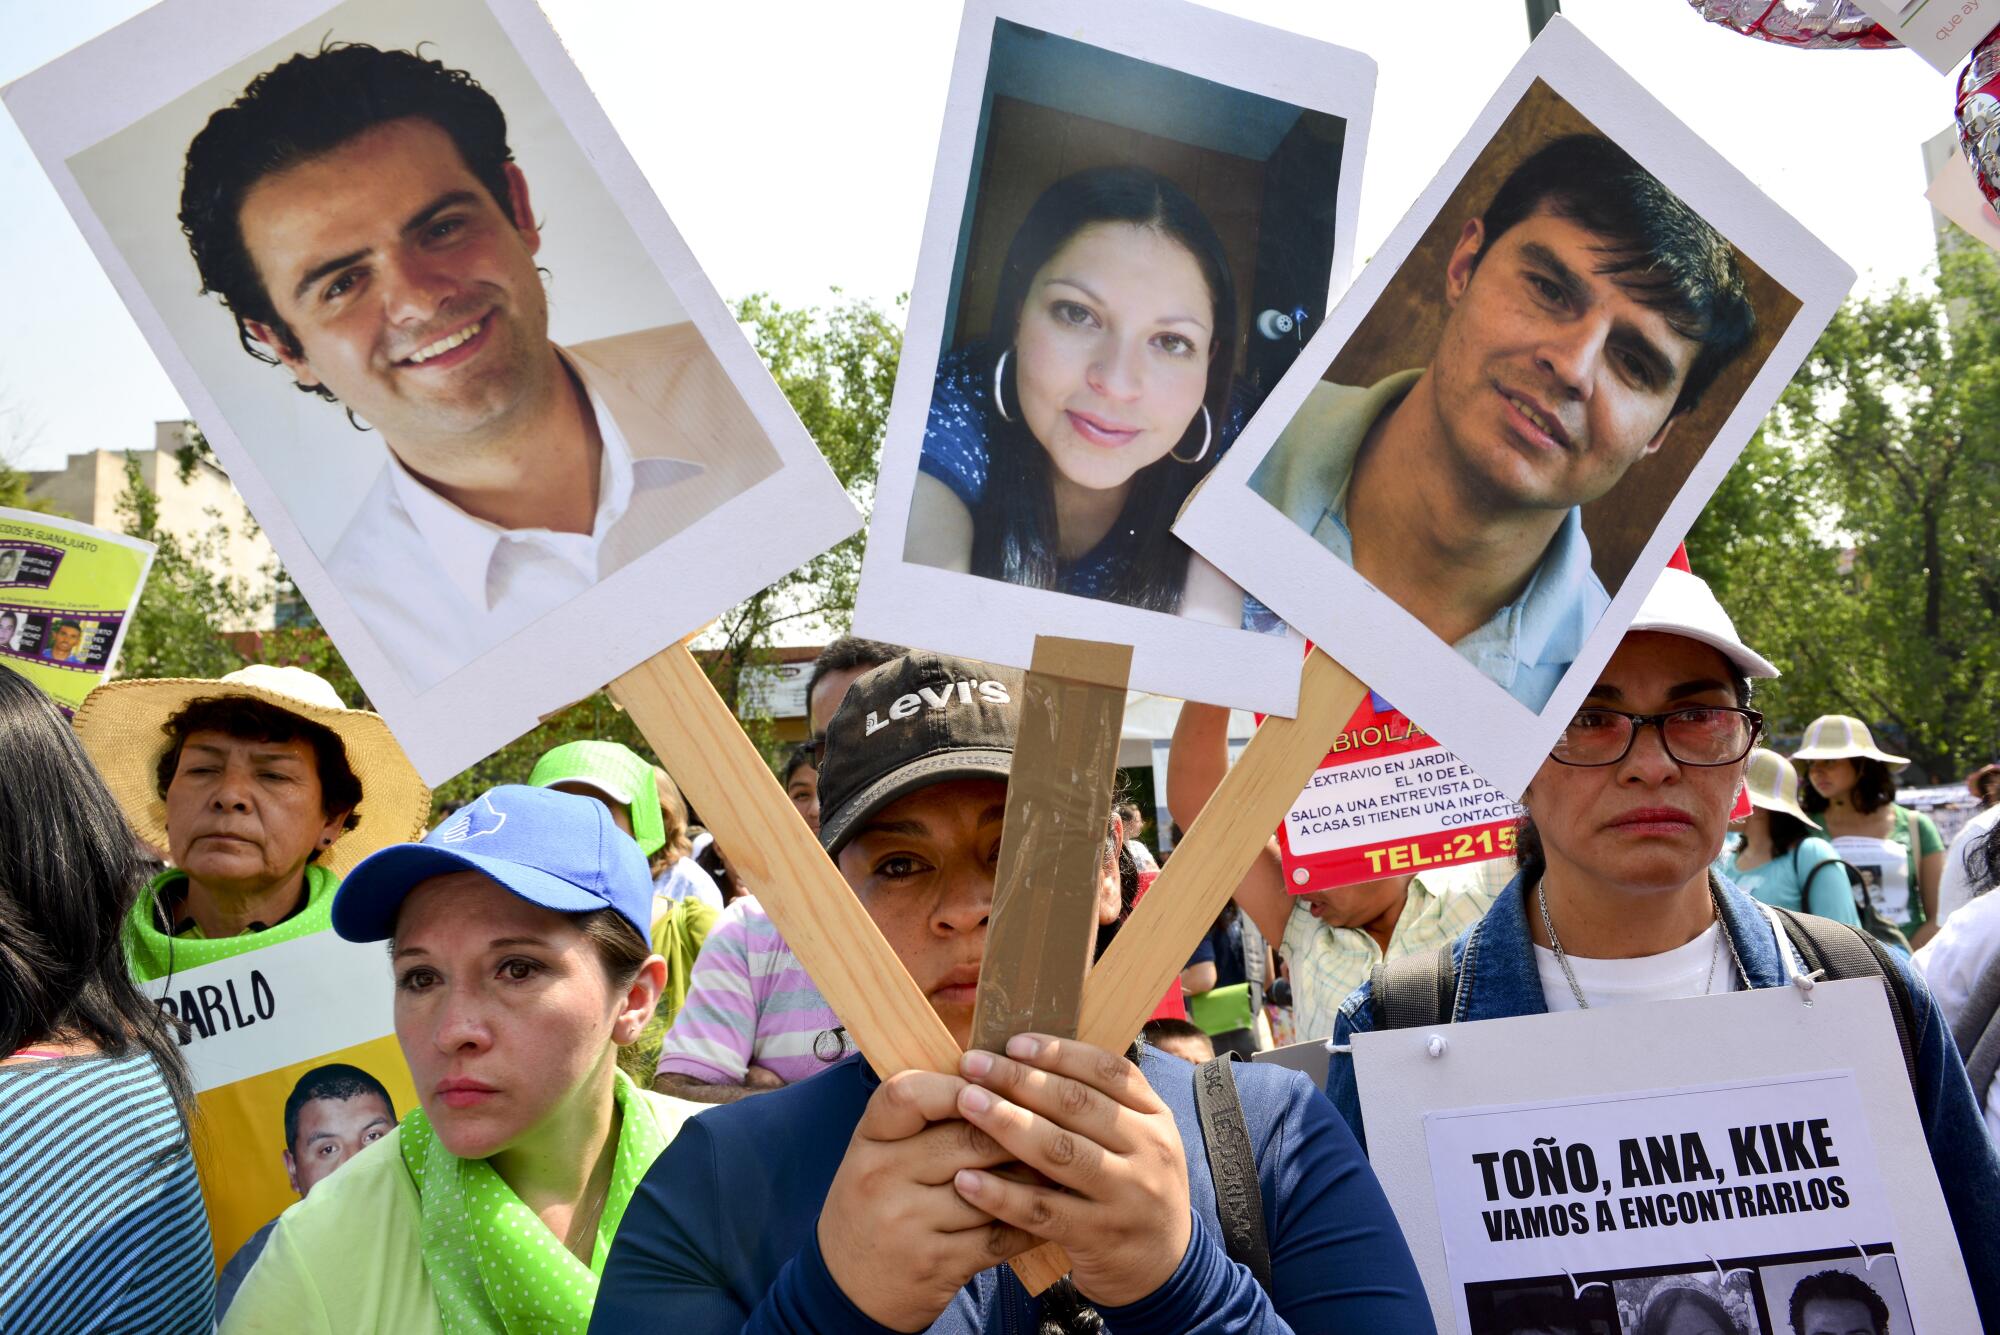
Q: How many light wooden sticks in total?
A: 2